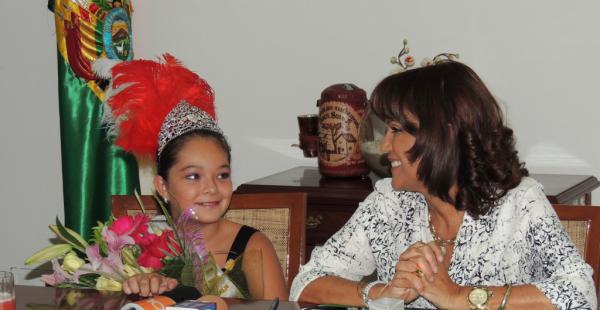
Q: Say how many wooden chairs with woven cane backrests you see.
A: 2